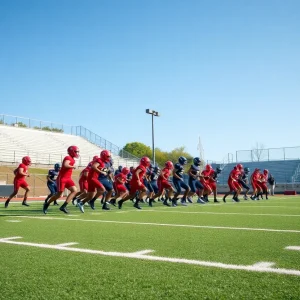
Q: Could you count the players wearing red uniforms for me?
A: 11